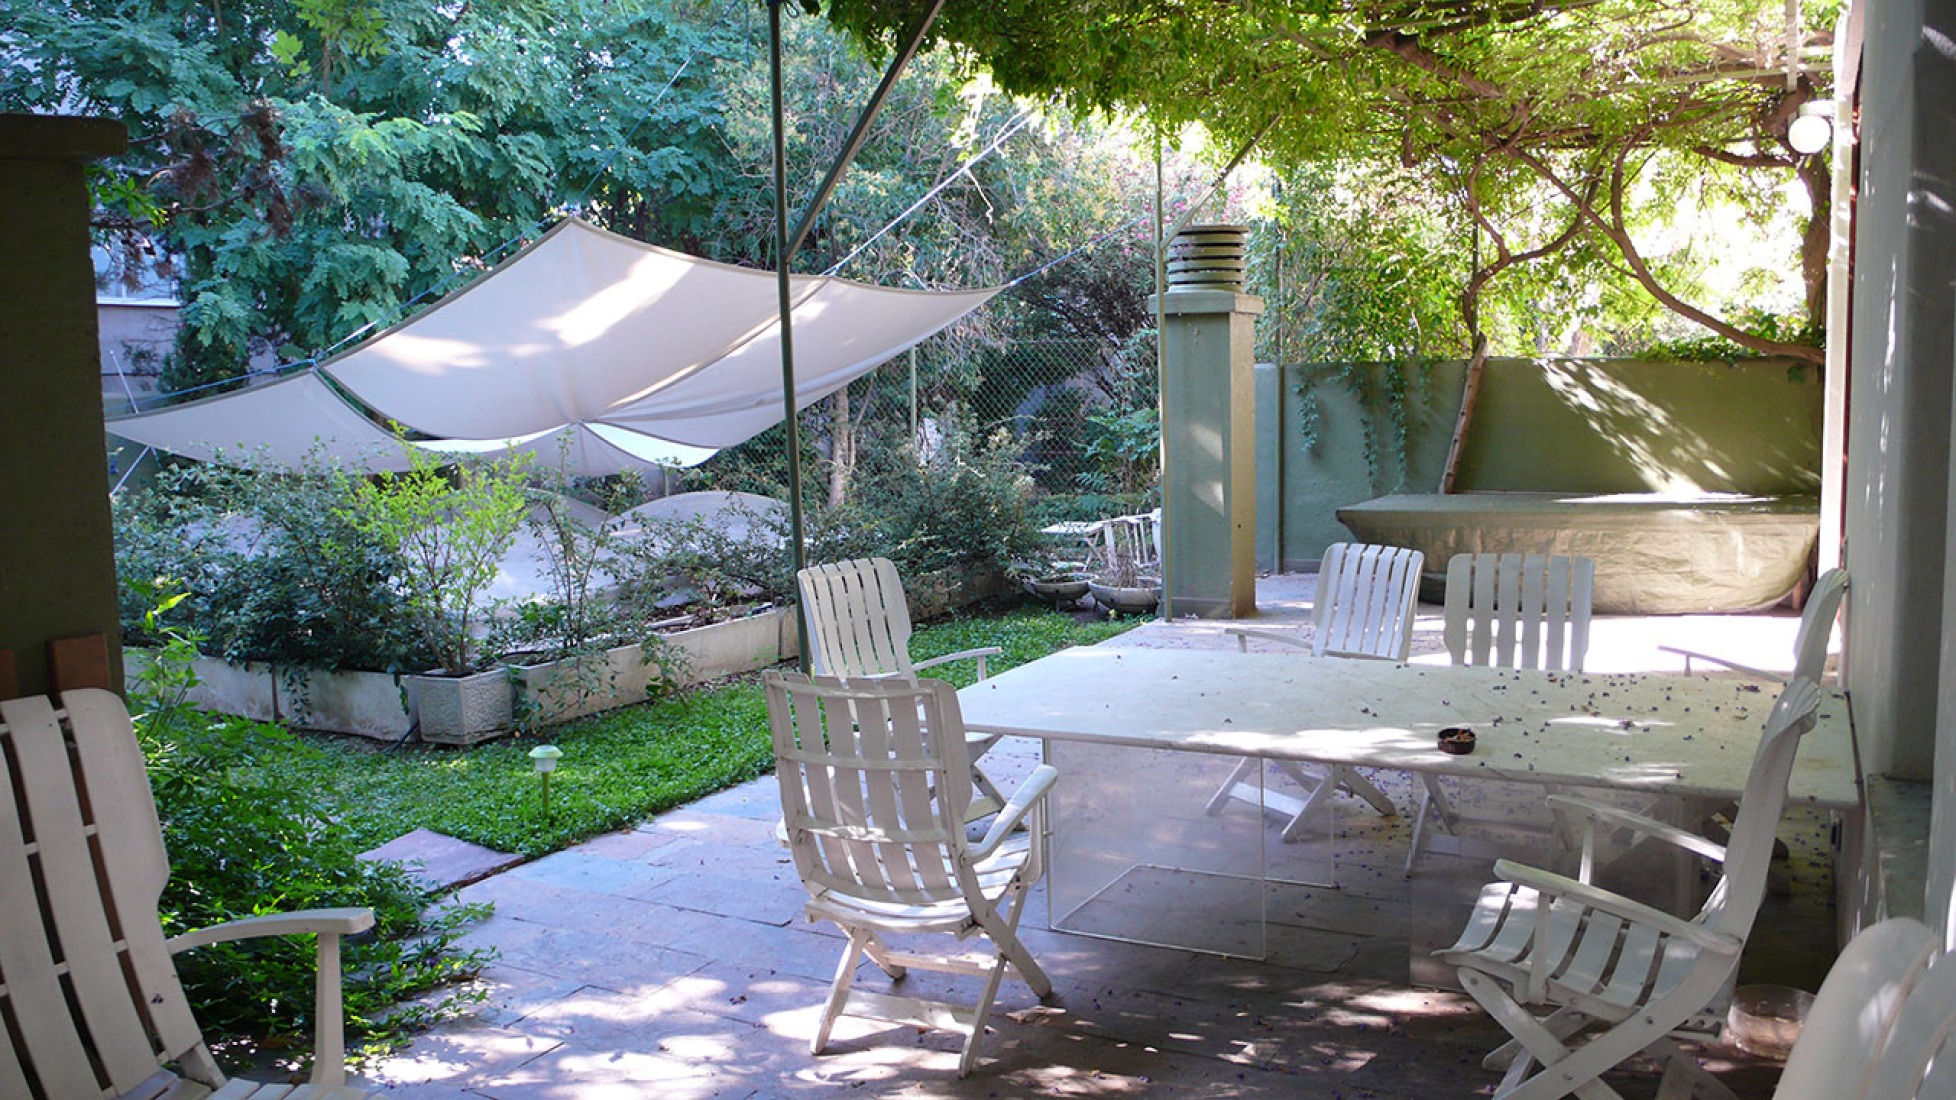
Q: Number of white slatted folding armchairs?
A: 8